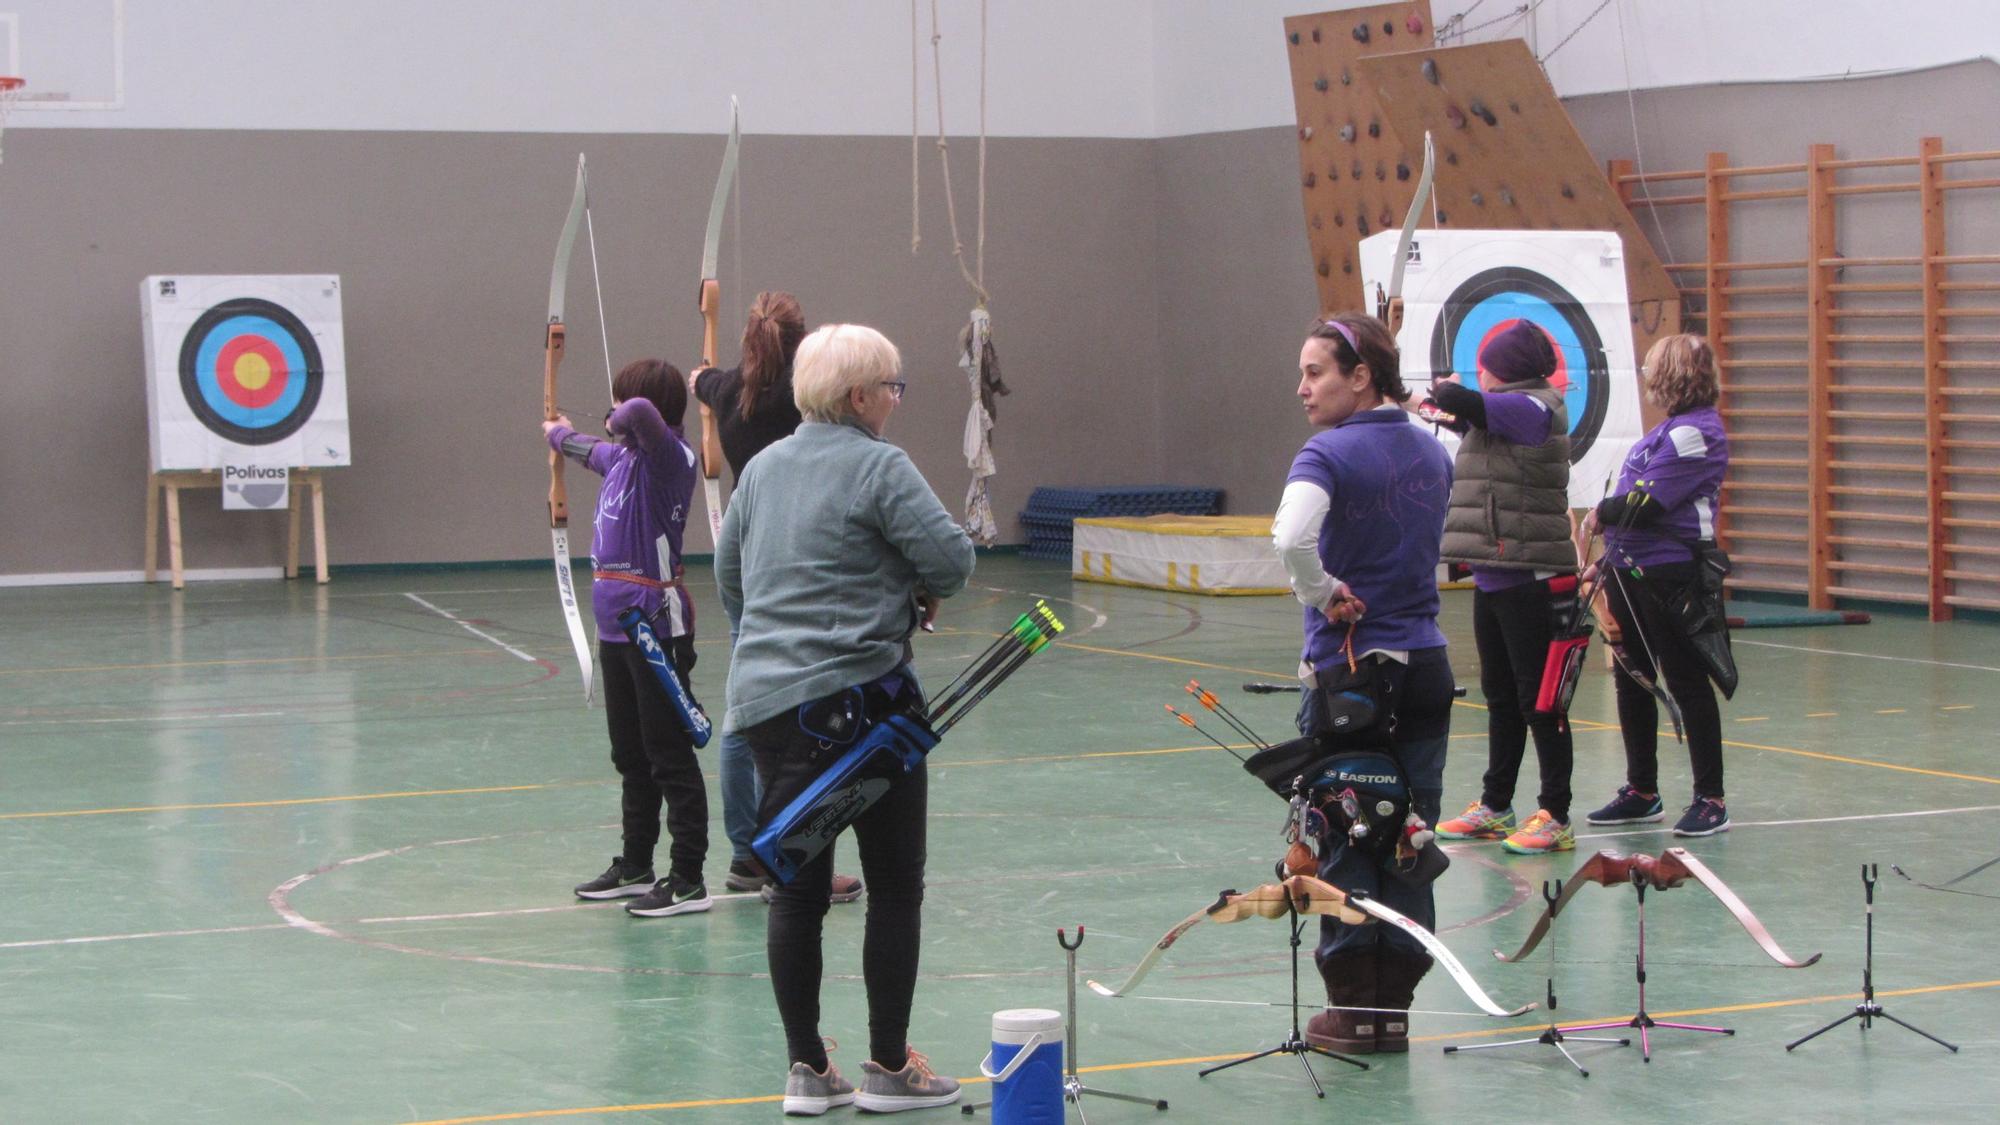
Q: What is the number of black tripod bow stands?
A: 2